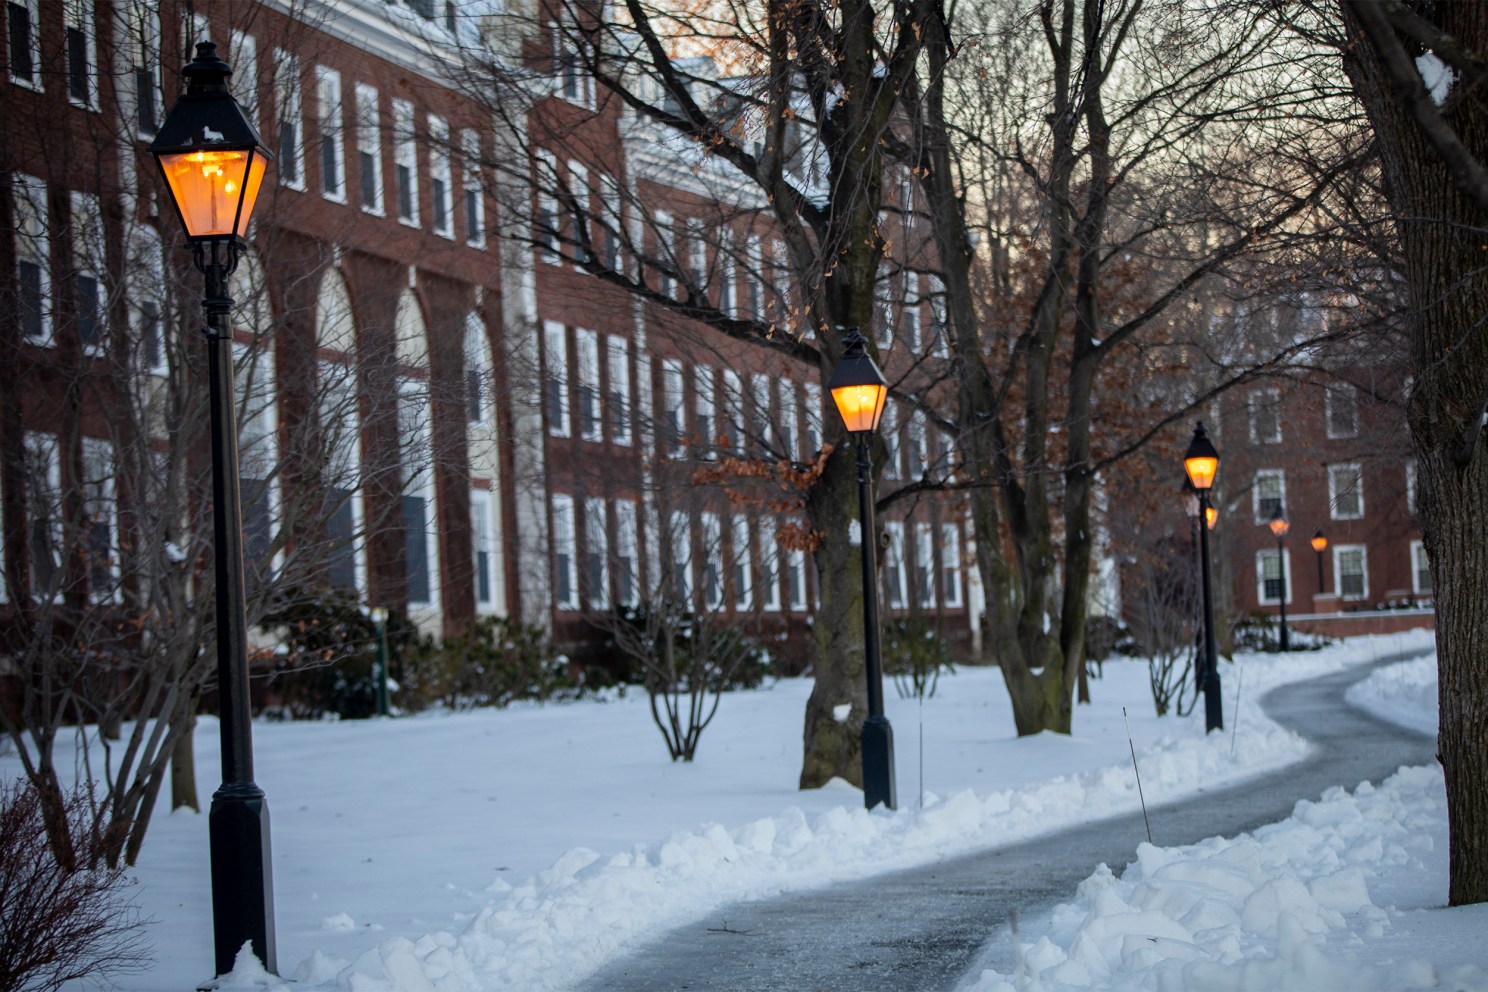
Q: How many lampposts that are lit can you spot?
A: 6